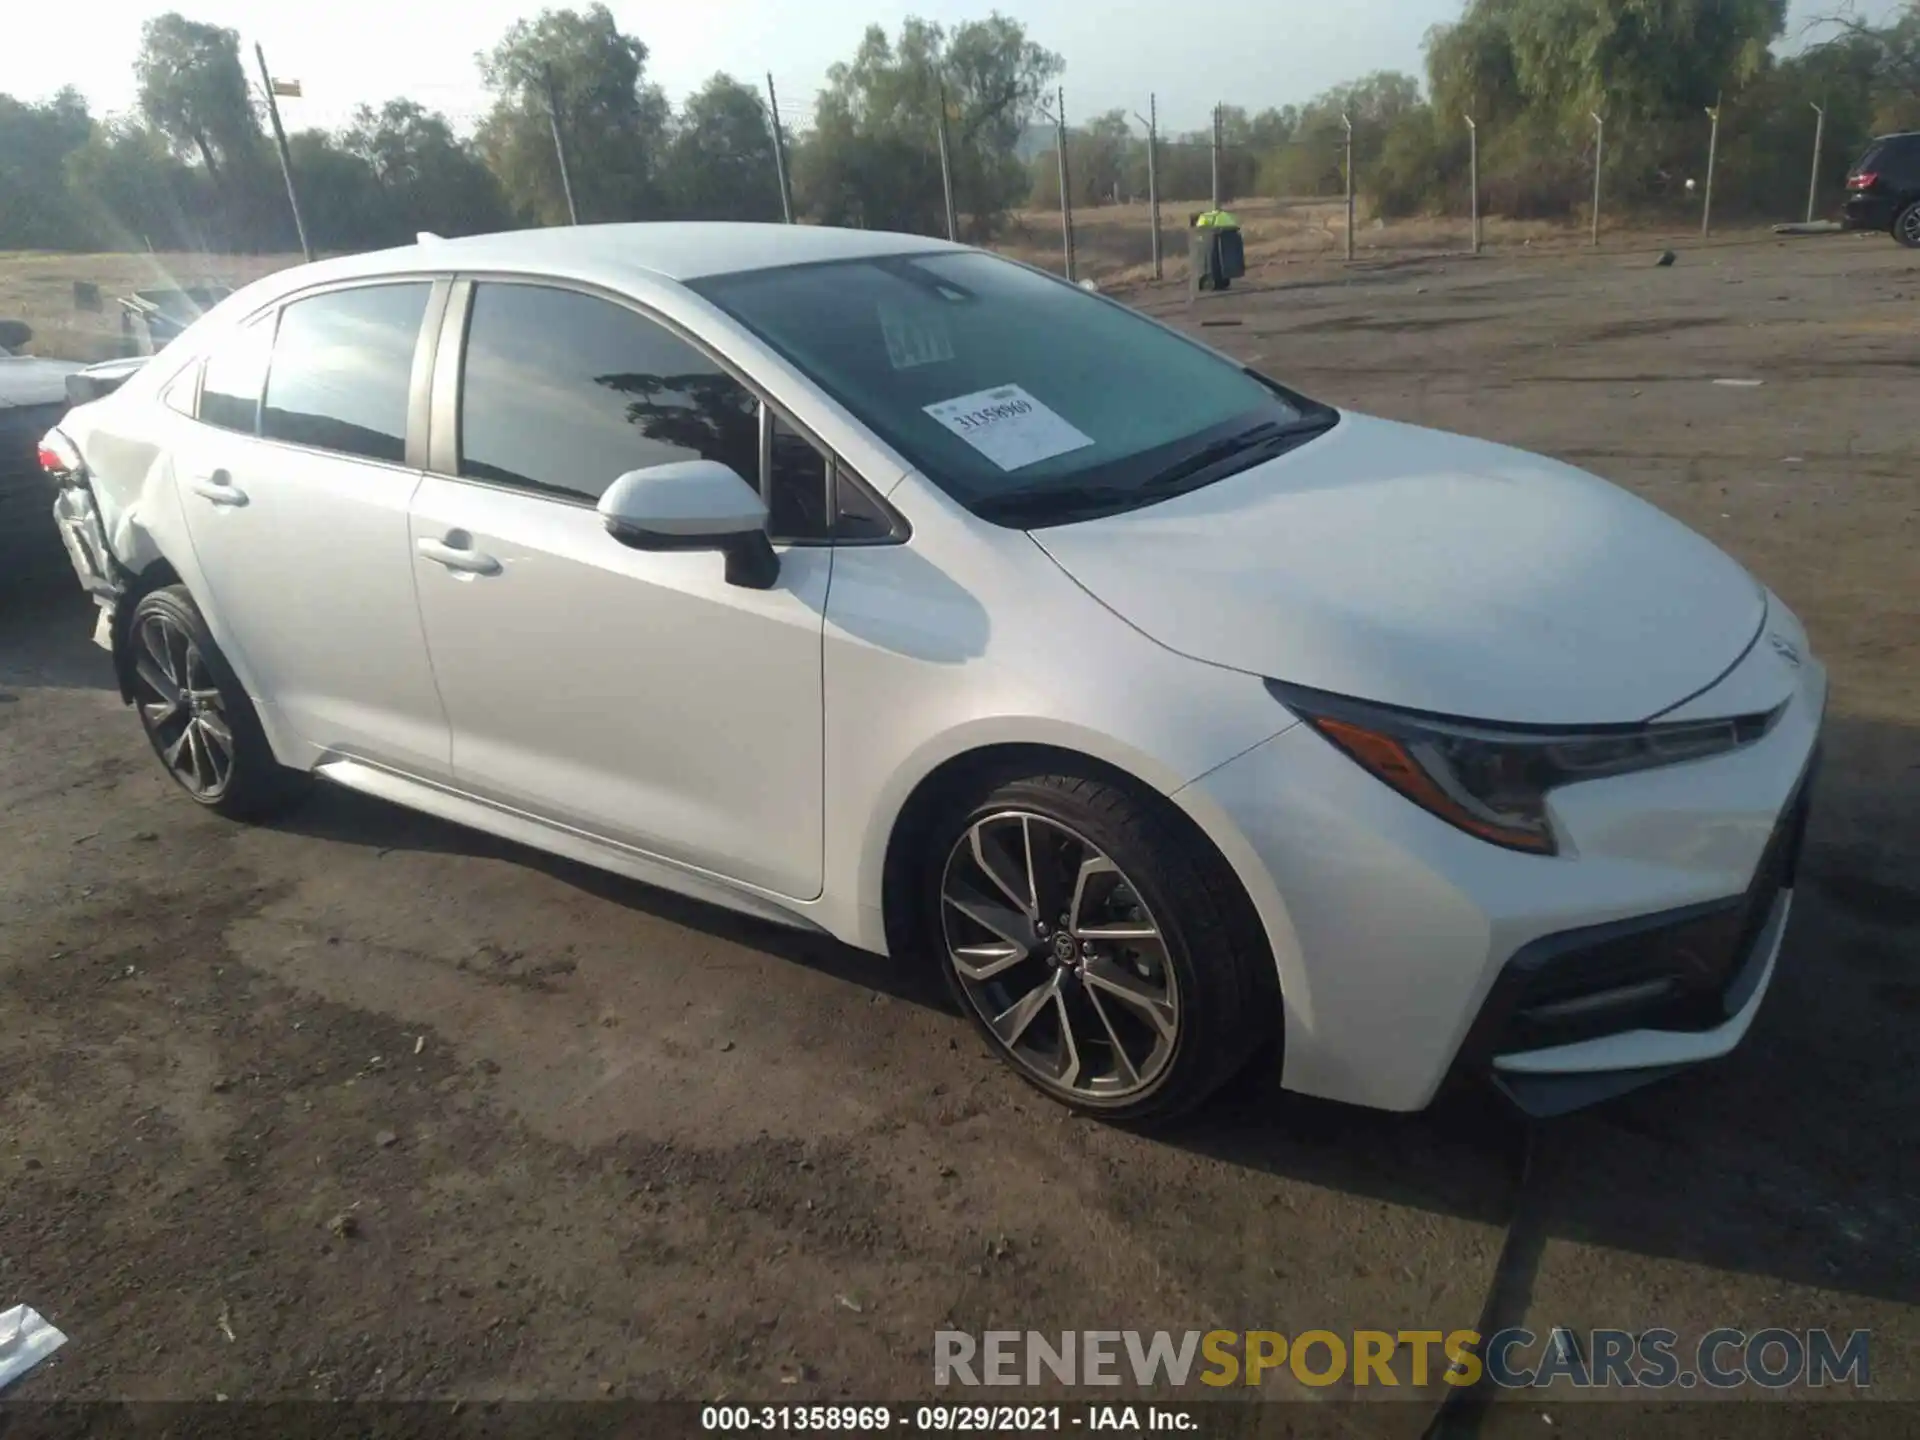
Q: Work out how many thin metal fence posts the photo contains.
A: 12